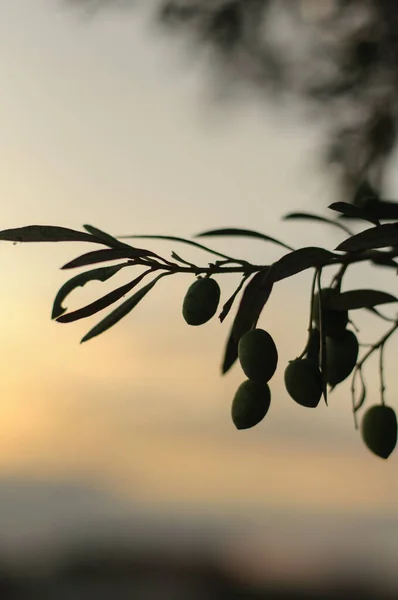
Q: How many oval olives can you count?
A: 7